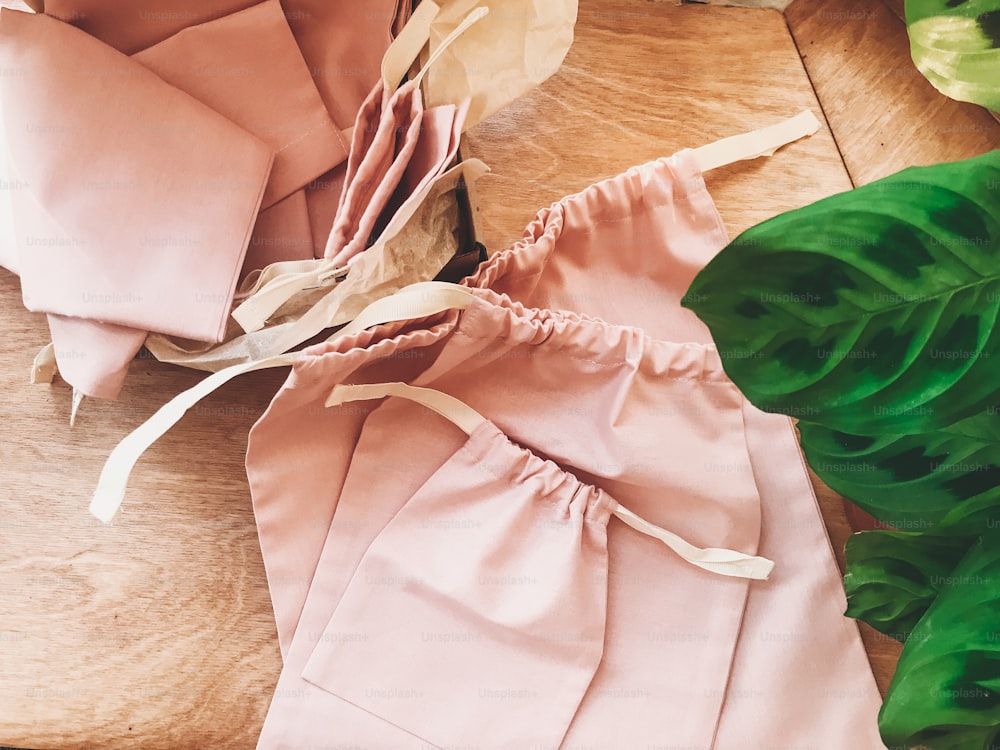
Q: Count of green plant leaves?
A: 5